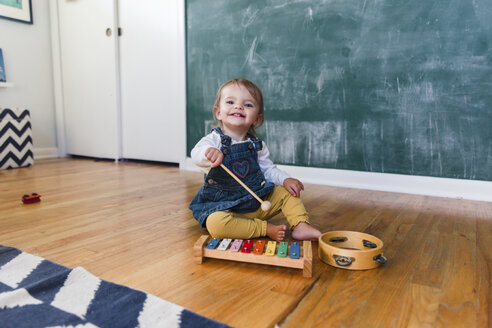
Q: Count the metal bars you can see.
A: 8